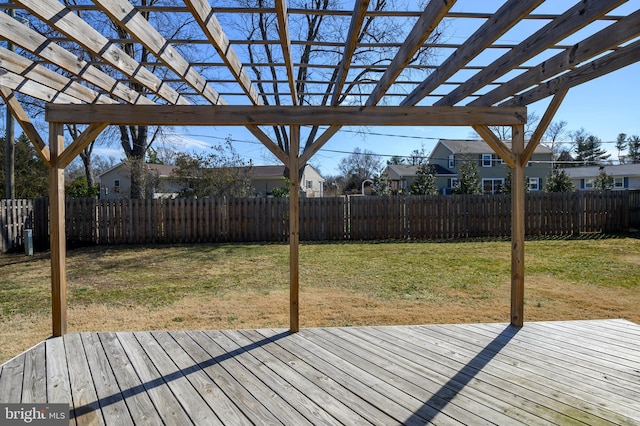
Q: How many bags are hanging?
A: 0